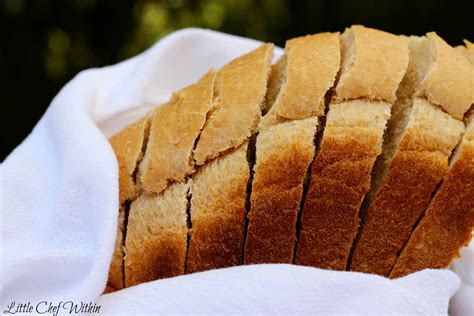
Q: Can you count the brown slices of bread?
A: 7